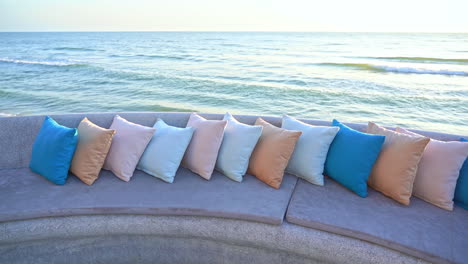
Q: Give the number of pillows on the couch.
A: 12